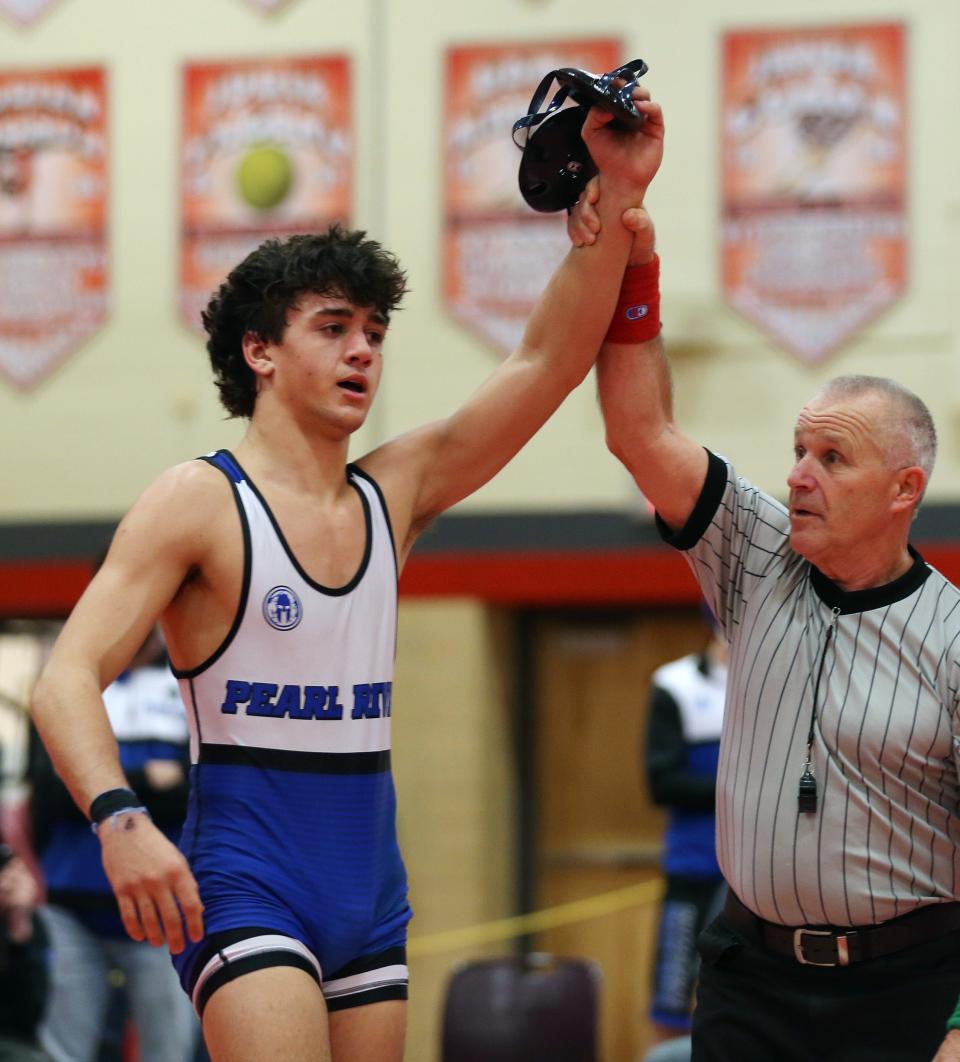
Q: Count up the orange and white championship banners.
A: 4